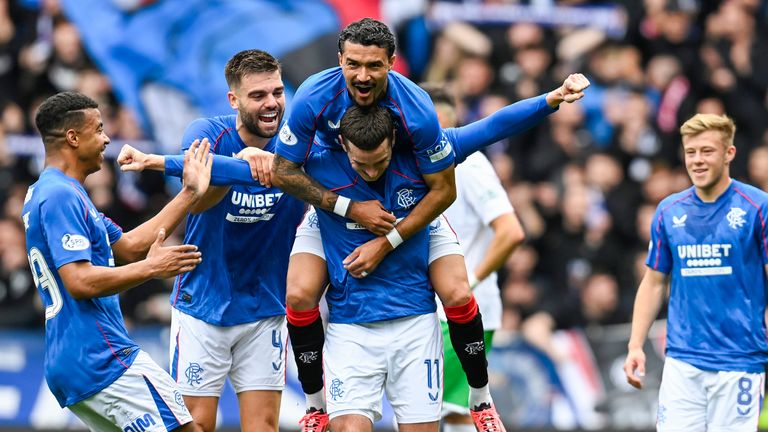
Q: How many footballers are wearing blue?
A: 5